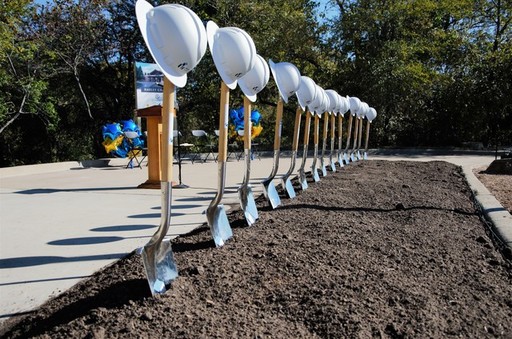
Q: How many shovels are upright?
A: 14